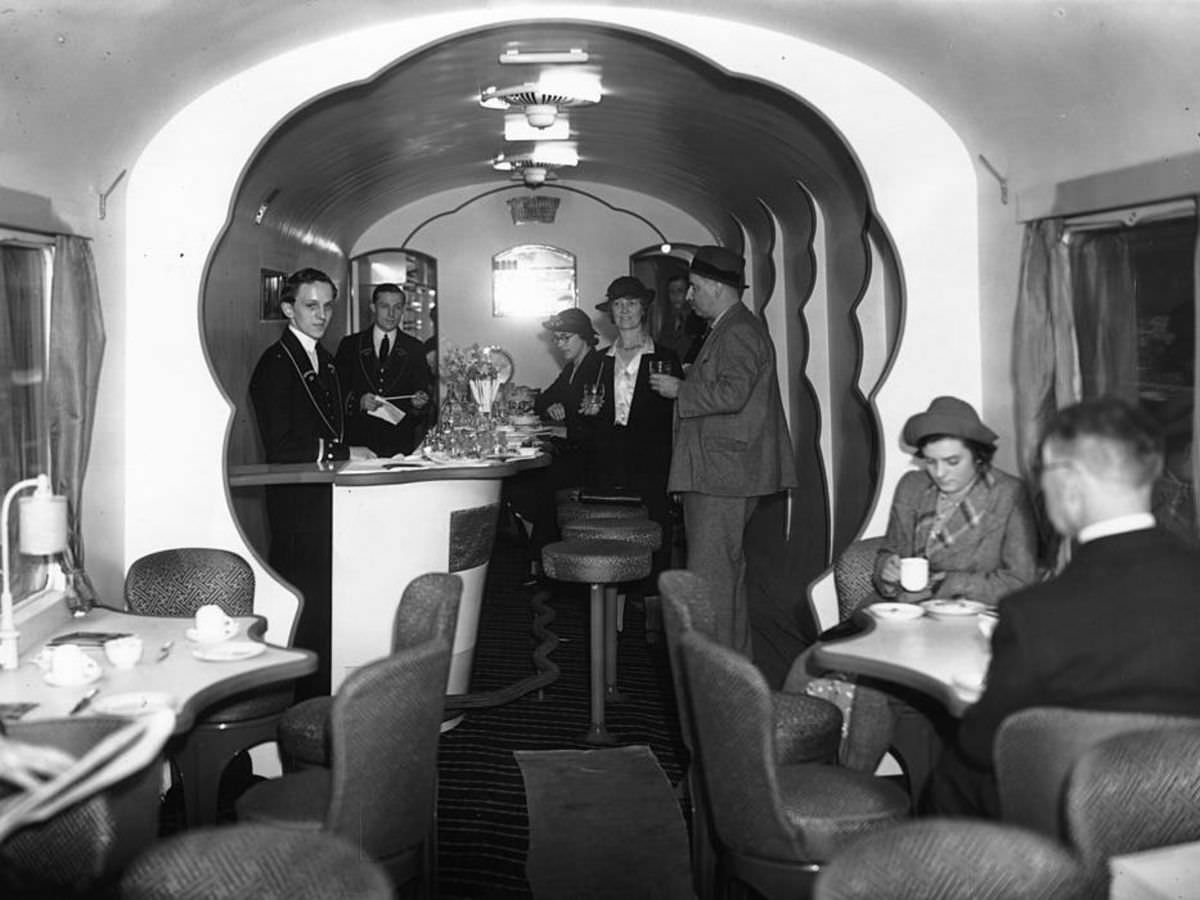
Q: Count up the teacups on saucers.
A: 2